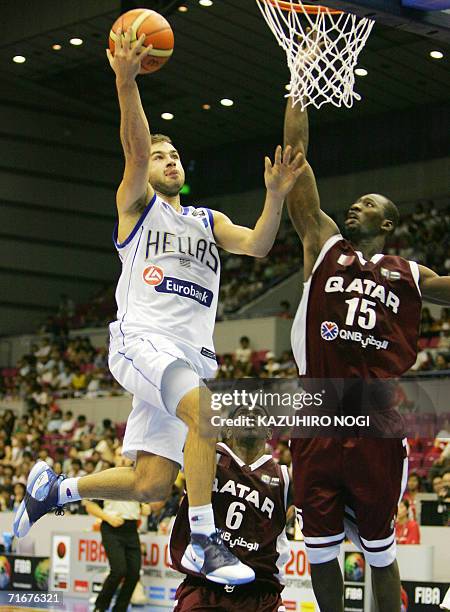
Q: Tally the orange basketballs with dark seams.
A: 1